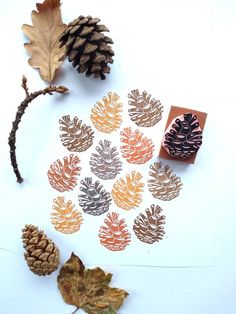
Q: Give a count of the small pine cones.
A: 12